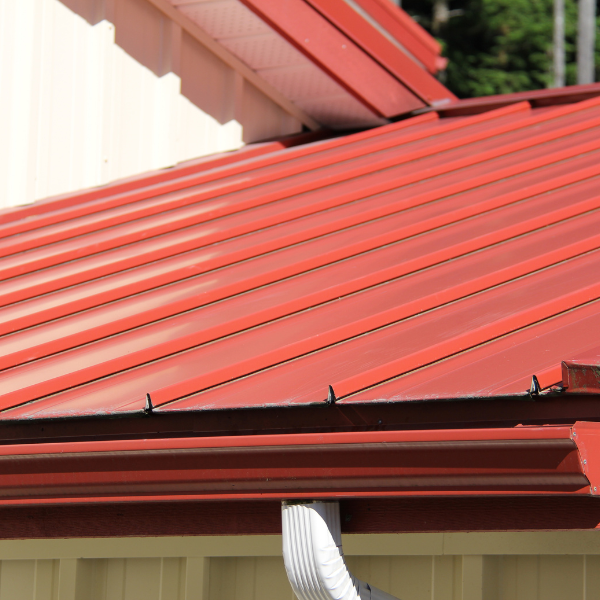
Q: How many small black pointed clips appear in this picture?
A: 3